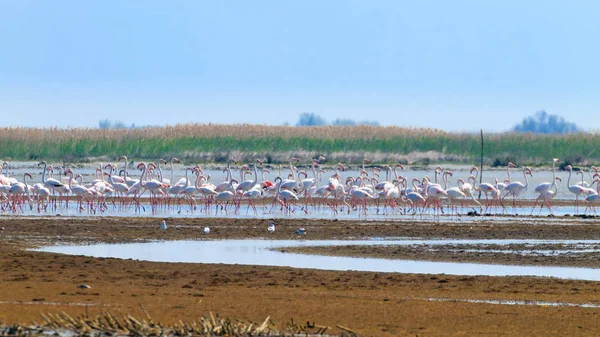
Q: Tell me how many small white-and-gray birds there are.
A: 4